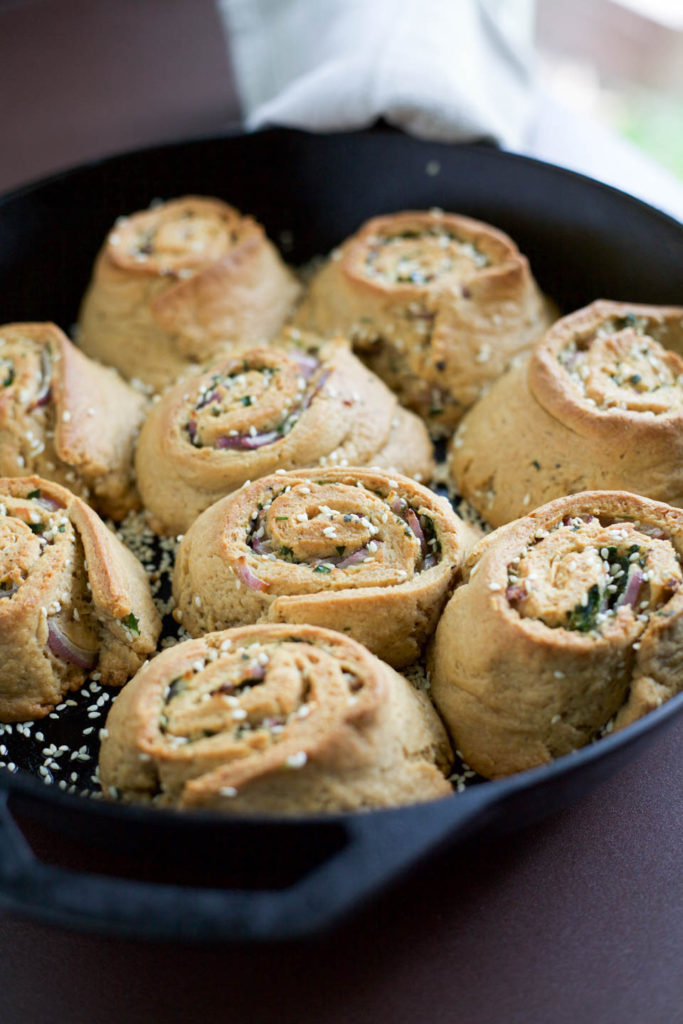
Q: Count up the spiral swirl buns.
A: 9